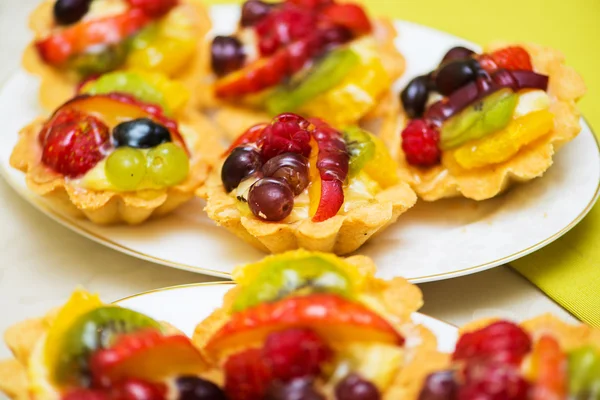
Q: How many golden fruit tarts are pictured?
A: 8